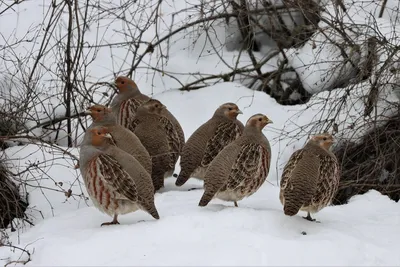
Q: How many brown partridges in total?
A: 7